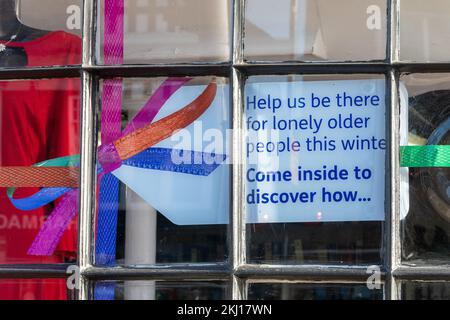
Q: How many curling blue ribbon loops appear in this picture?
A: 1